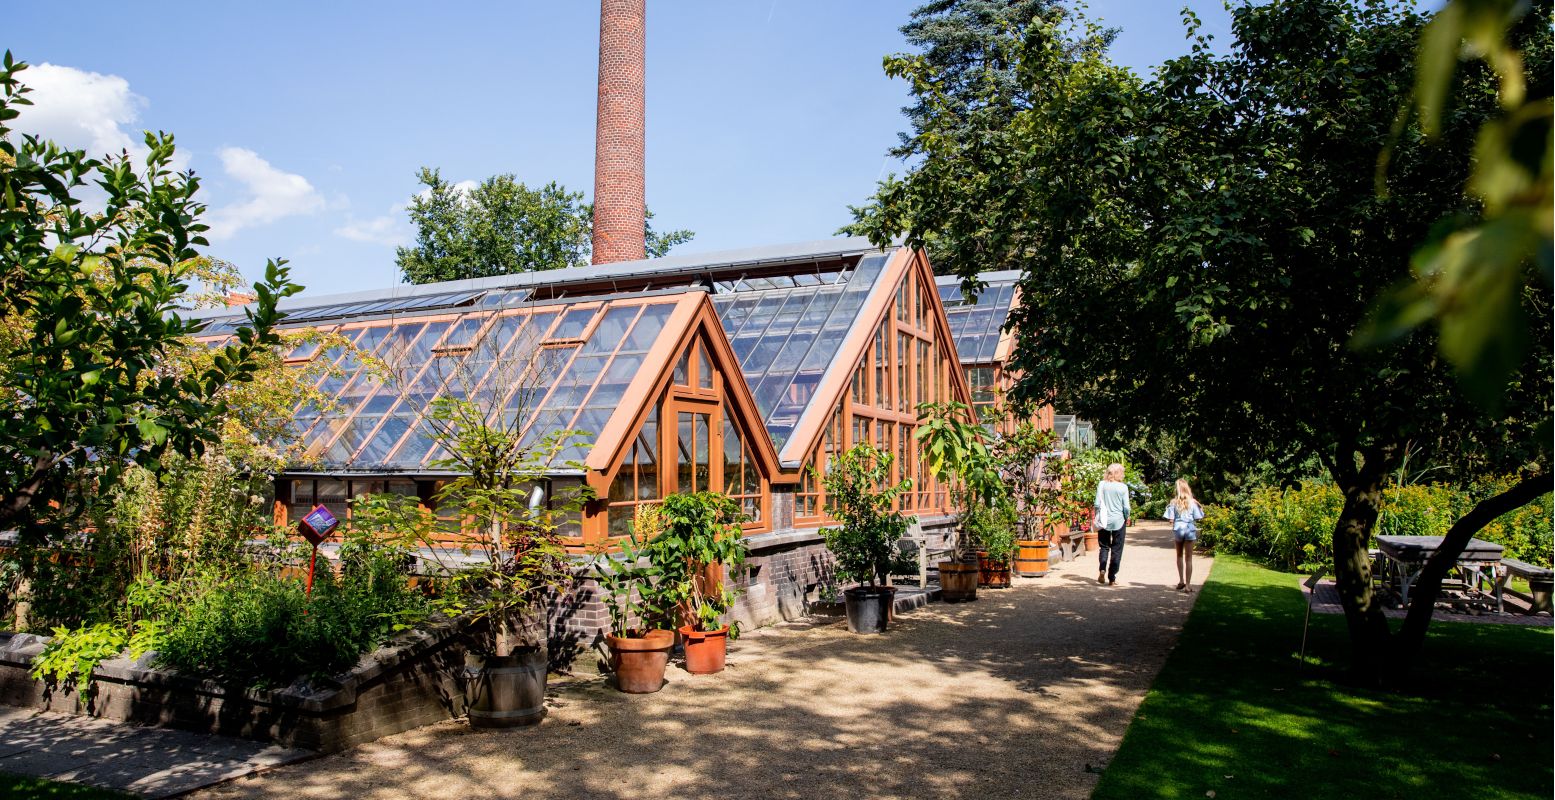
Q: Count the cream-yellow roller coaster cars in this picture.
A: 0